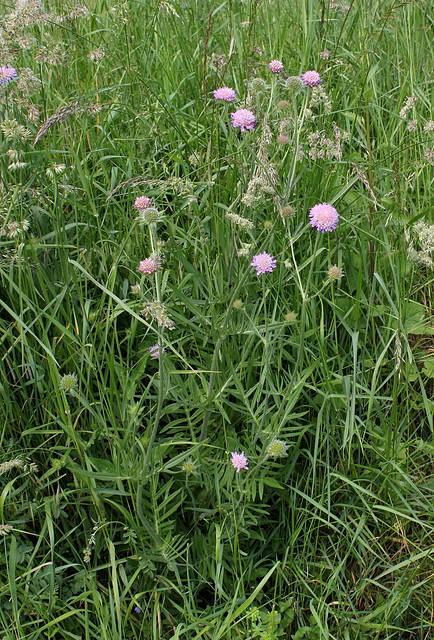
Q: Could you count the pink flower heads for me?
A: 11